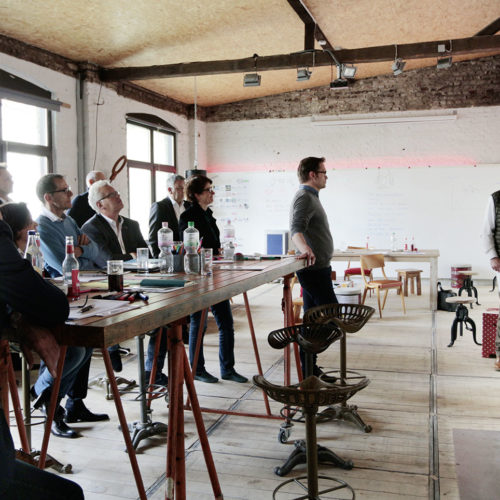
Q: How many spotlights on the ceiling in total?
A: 5